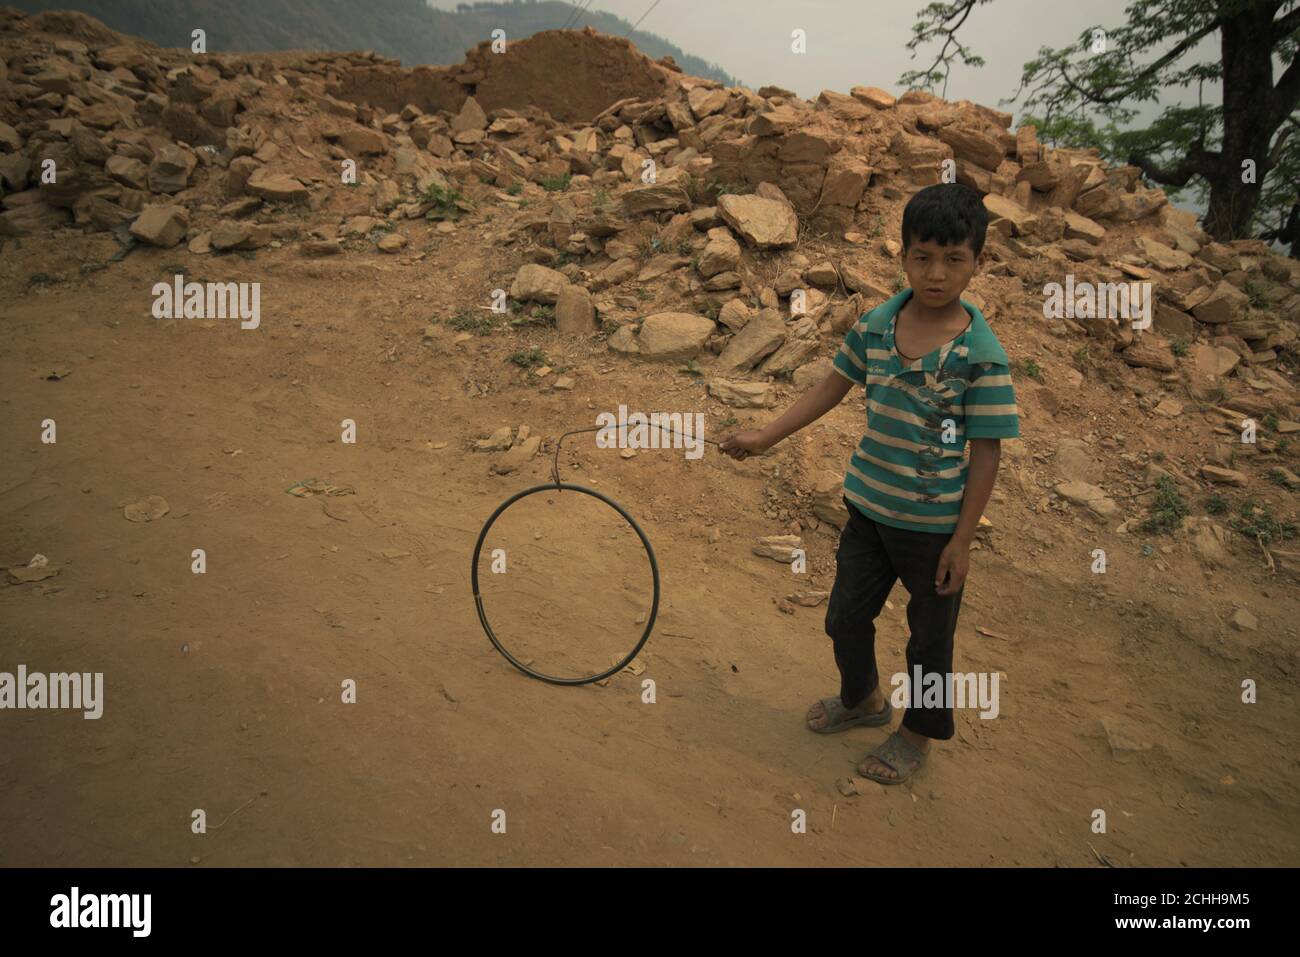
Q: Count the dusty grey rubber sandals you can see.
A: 2